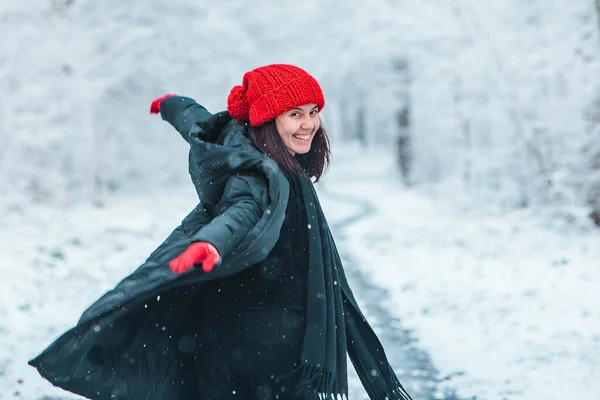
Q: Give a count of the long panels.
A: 2